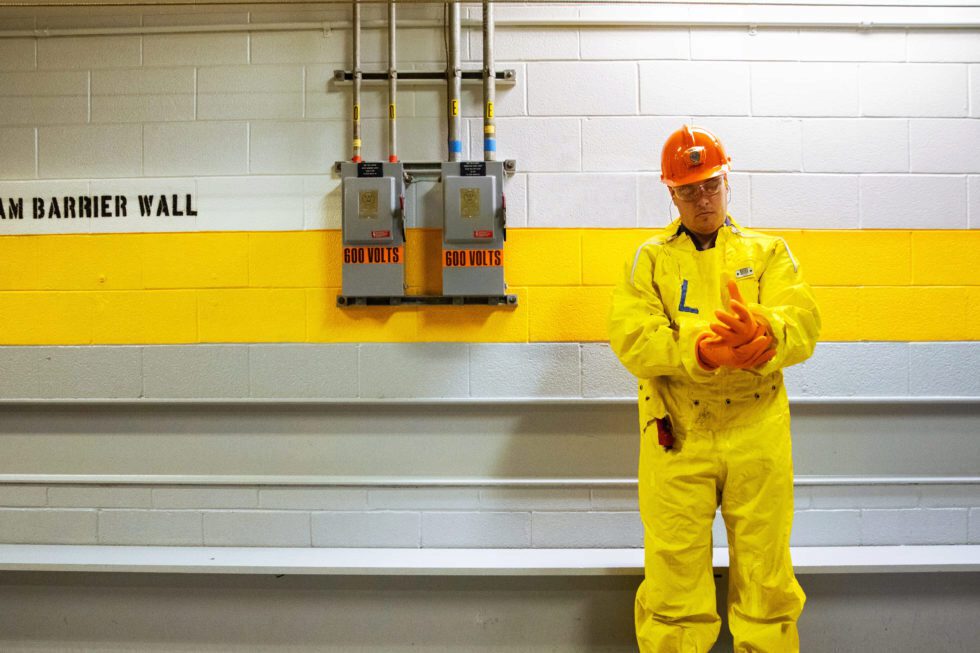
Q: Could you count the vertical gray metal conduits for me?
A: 4